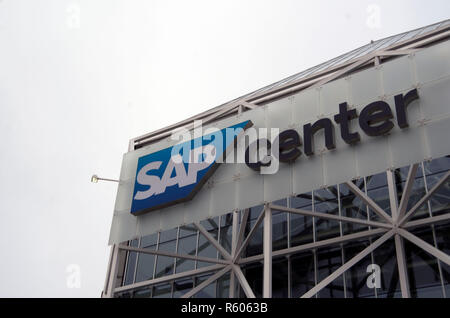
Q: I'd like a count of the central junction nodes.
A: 2